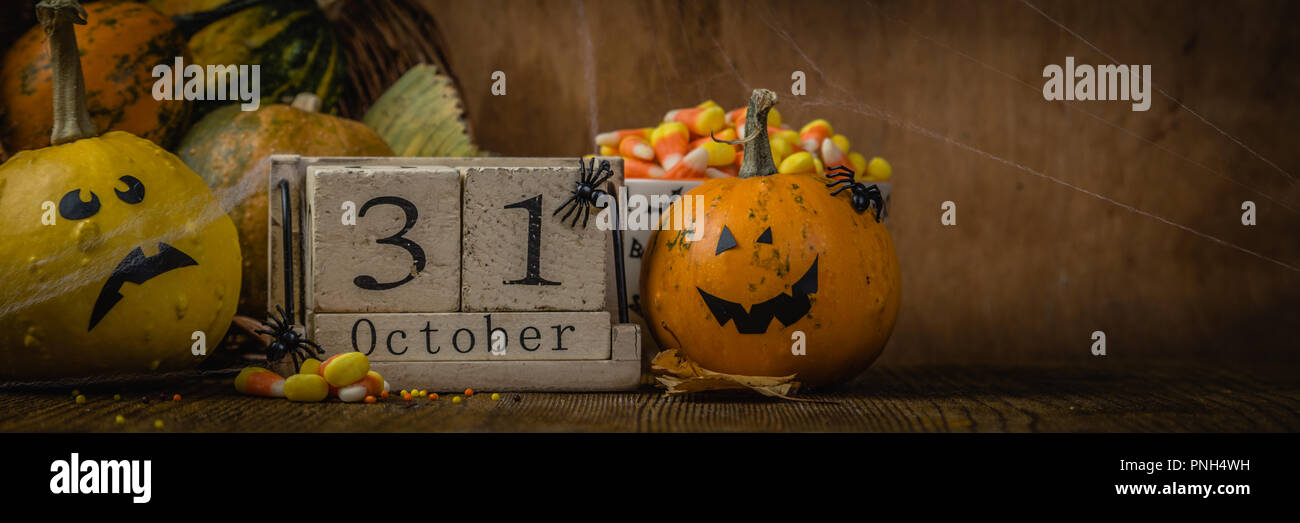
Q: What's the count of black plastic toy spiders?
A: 3